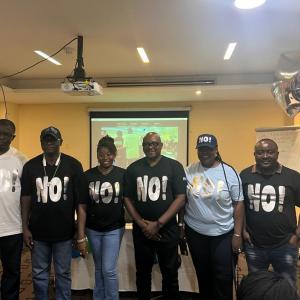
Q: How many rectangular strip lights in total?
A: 3